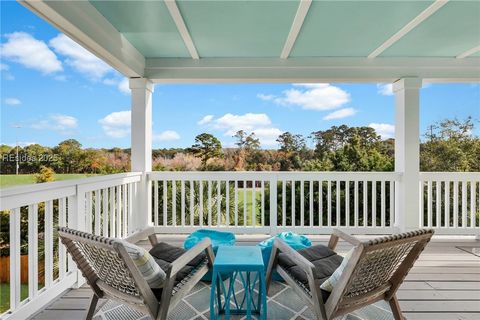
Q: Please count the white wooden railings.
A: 3